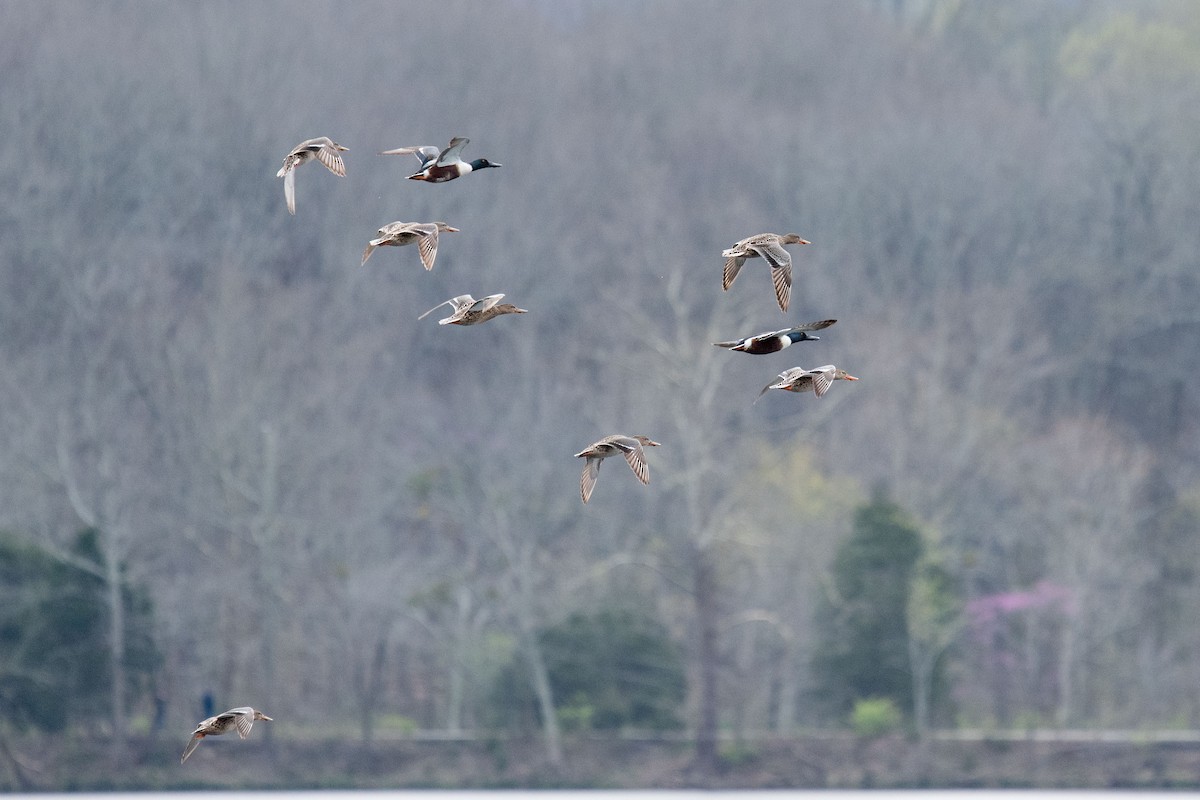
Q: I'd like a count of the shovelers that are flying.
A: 9